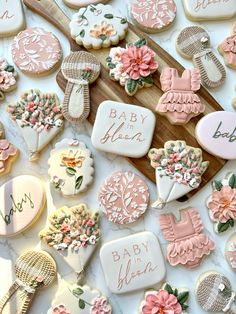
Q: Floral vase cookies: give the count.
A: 3